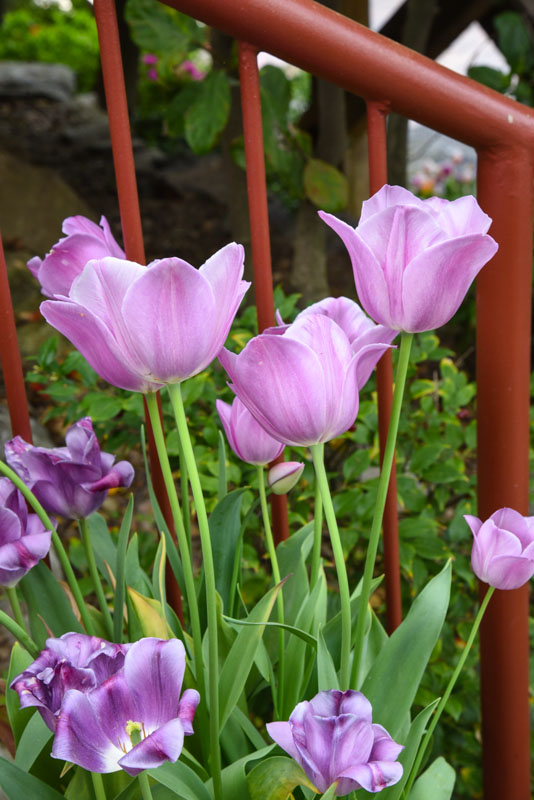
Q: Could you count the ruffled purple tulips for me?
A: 5